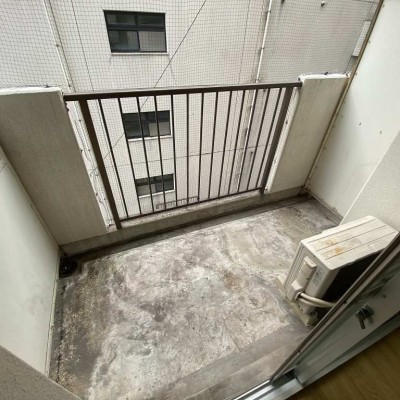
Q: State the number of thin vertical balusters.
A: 13